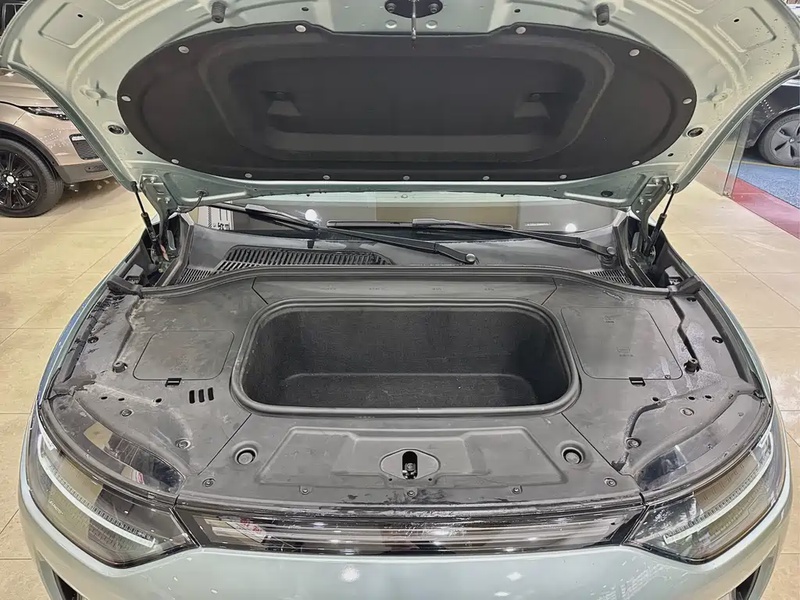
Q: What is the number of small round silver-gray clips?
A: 13